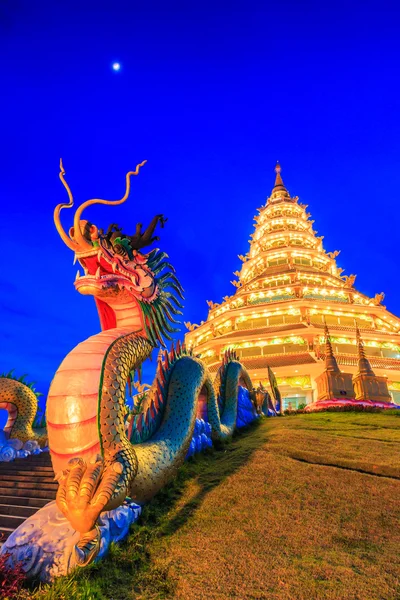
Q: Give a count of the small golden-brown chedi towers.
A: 2